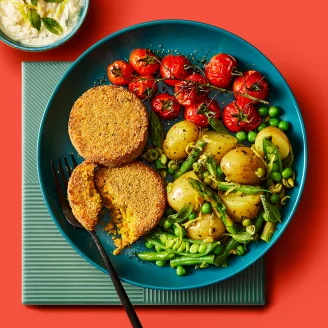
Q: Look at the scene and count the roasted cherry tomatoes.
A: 10